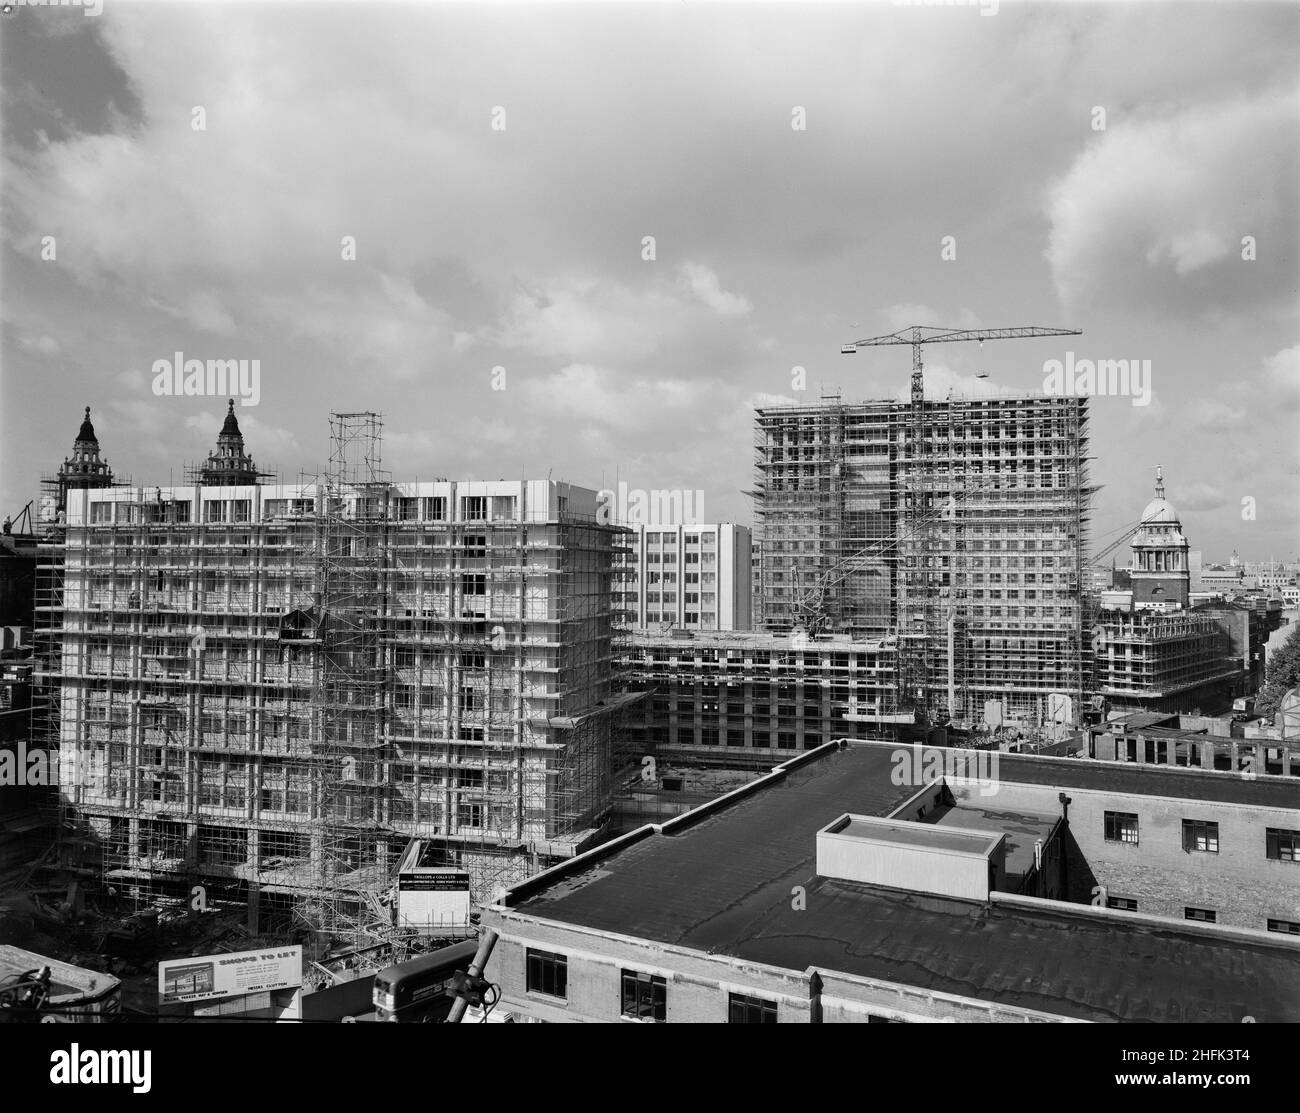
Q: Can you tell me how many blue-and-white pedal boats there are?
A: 0